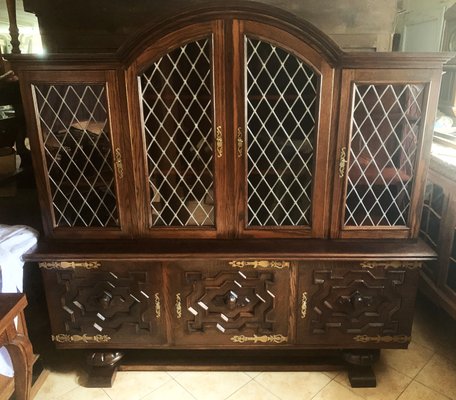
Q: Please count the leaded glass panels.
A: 4